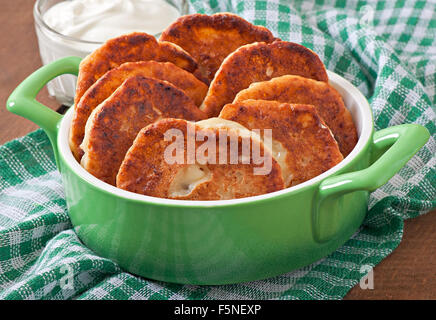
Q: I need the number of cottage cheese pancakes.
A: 8